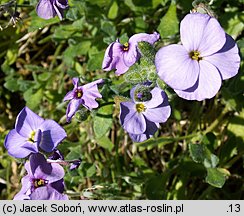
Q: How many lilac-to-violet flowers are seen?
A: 7